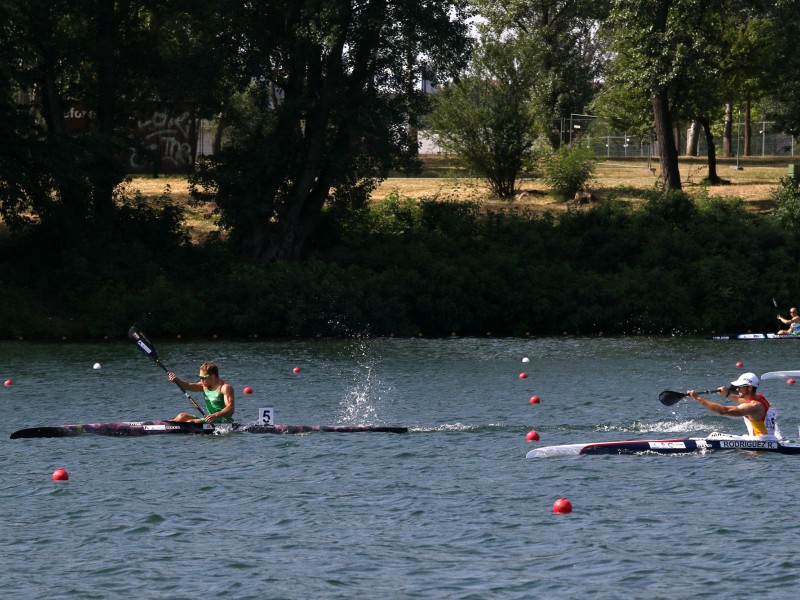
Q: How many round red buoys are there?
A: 10